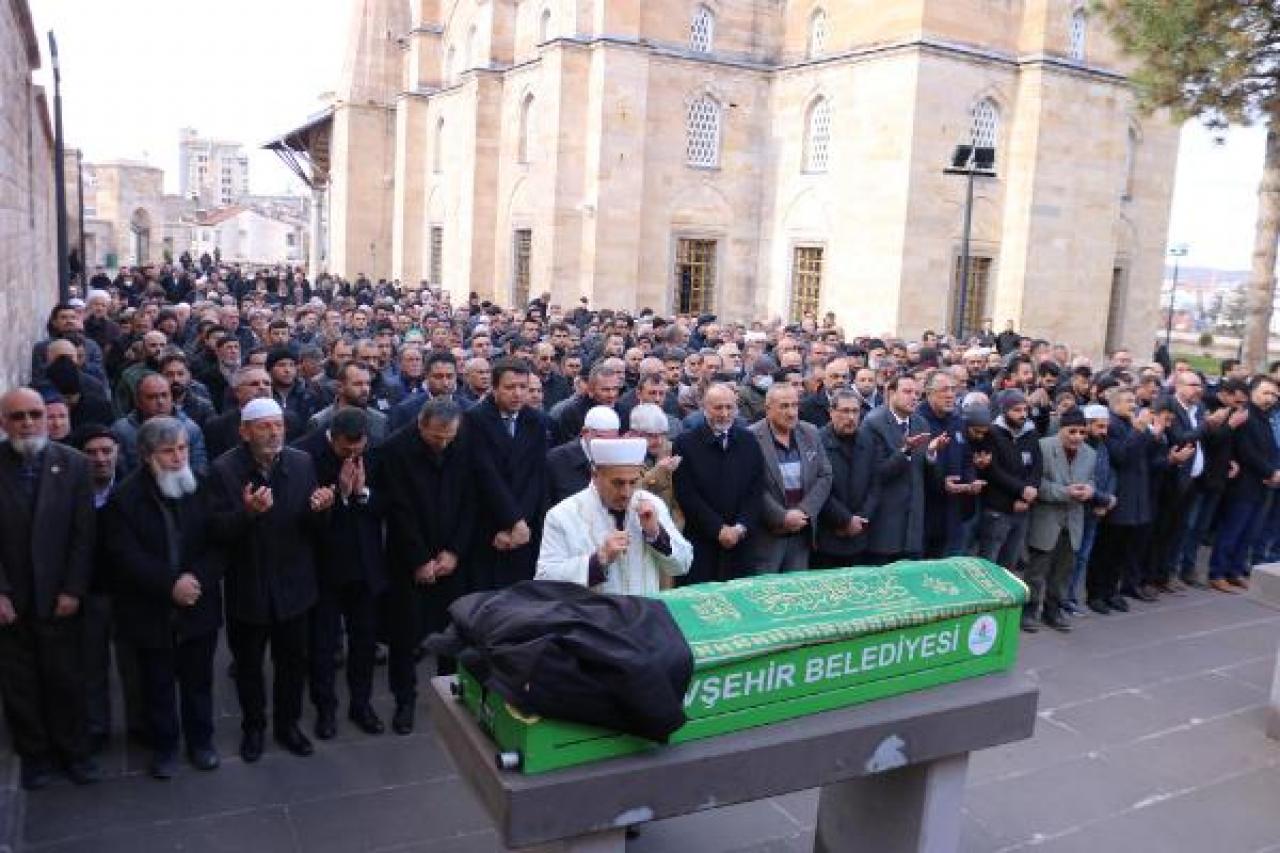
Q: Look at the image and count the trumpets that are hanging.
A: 0